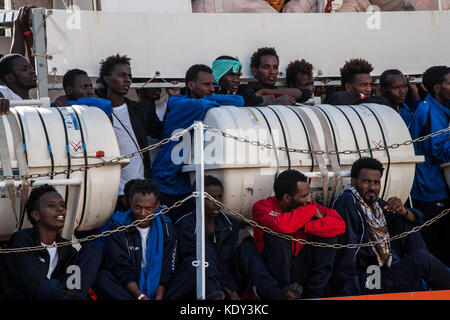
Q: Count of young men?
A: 15